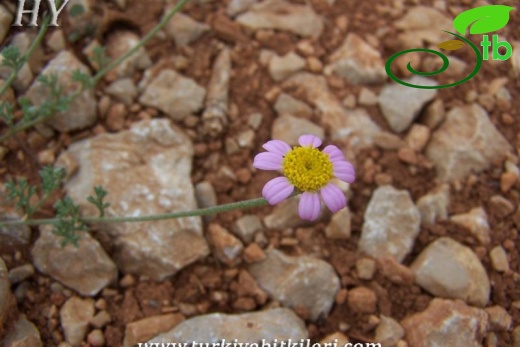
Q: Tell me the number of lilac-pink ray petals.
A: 8